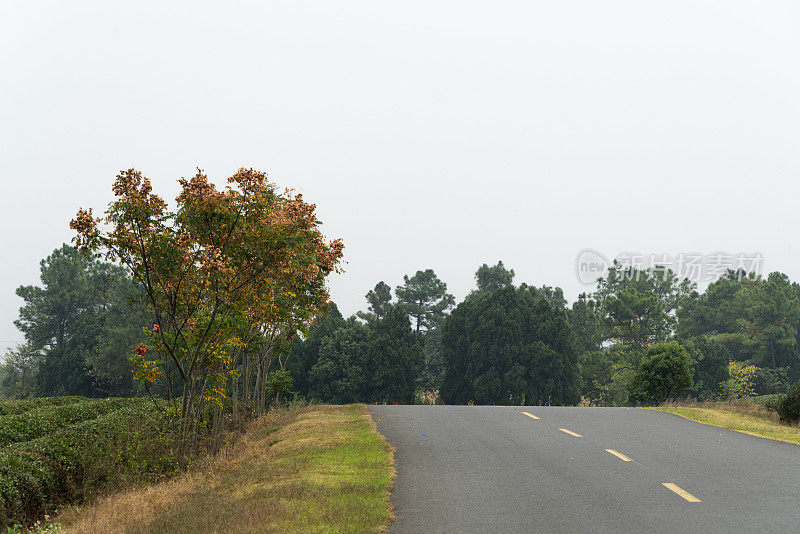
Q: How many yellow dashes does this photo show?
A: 4